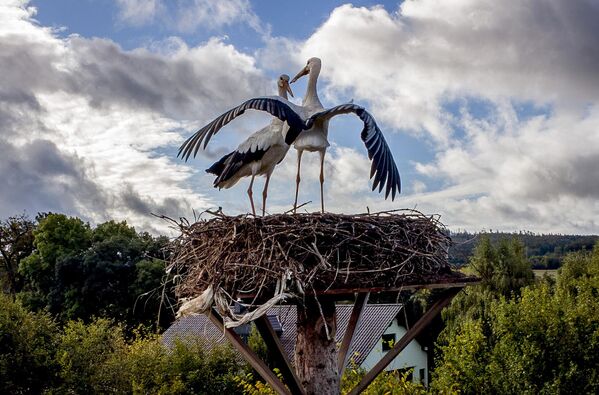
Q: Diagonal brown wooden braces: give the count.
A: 4